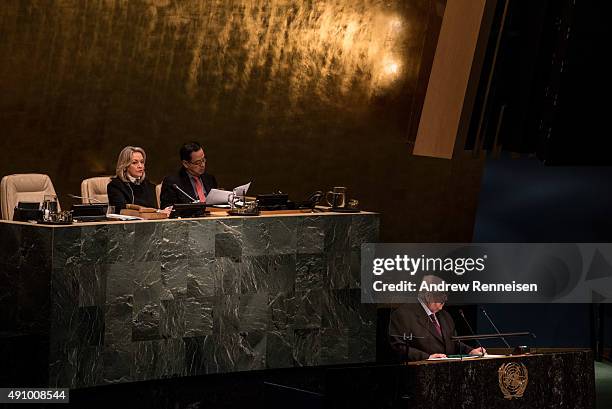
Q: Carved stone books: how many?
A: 0